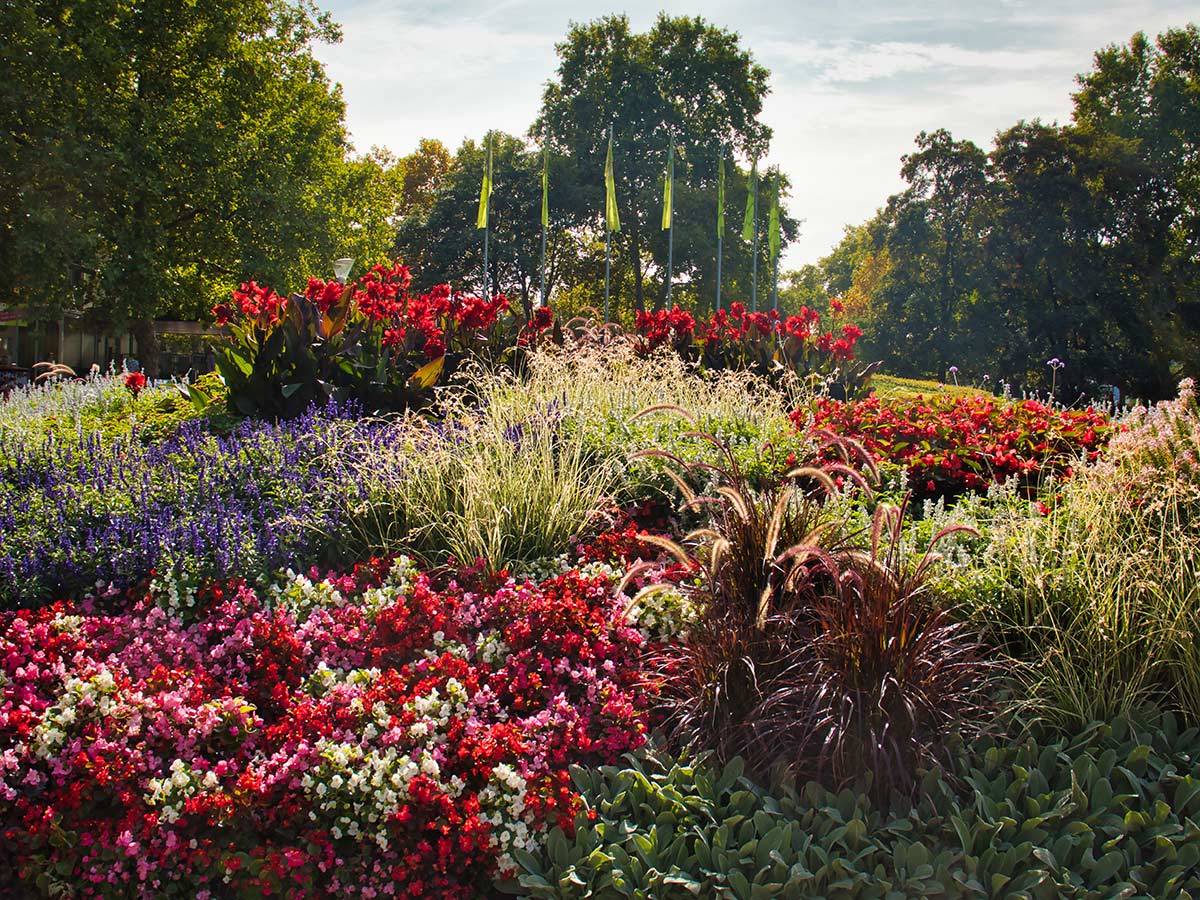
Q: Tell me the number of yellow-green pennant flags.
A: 7